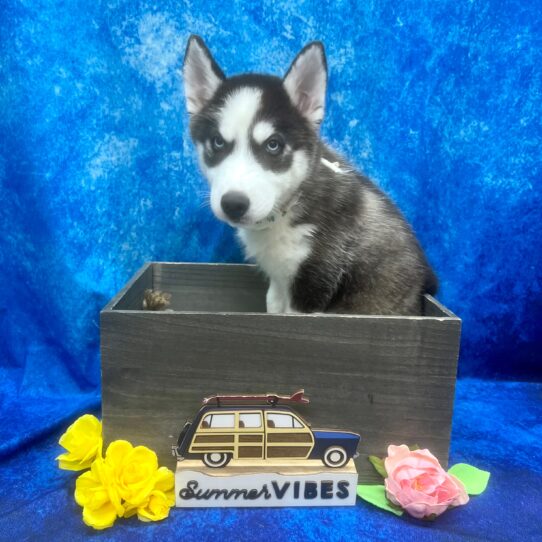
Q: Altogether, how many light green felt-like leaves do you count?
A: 2